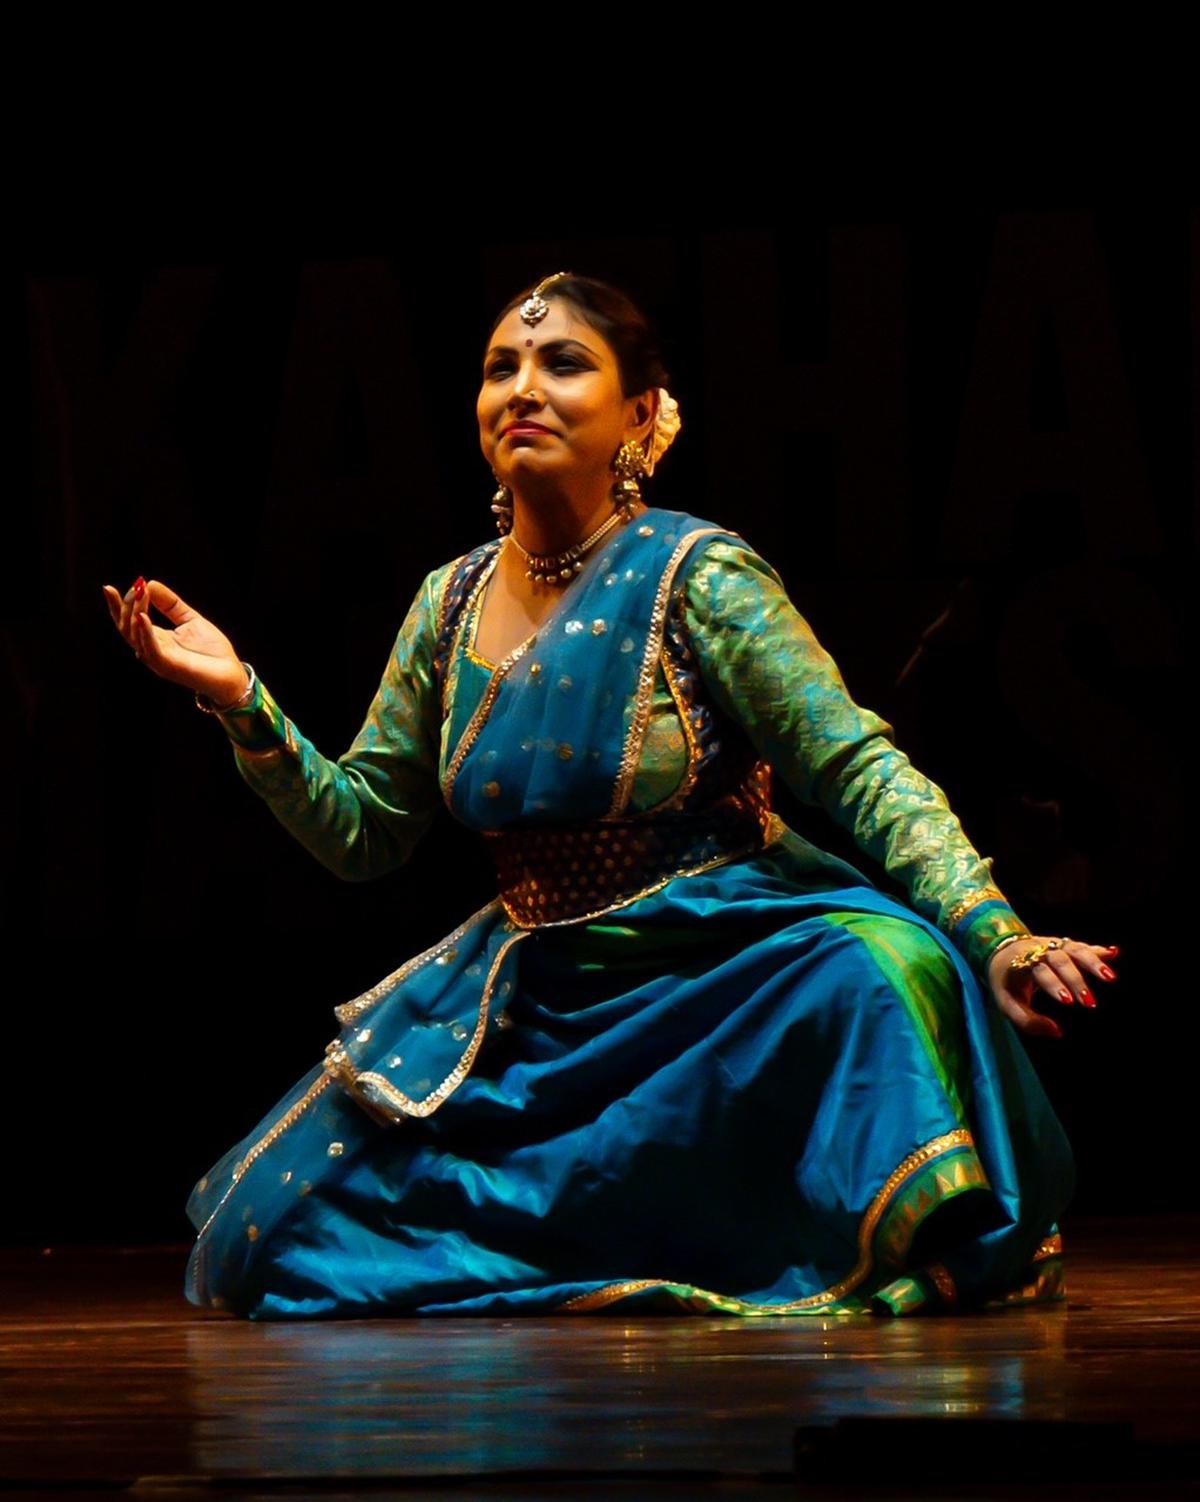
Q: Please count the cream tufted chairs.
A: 0